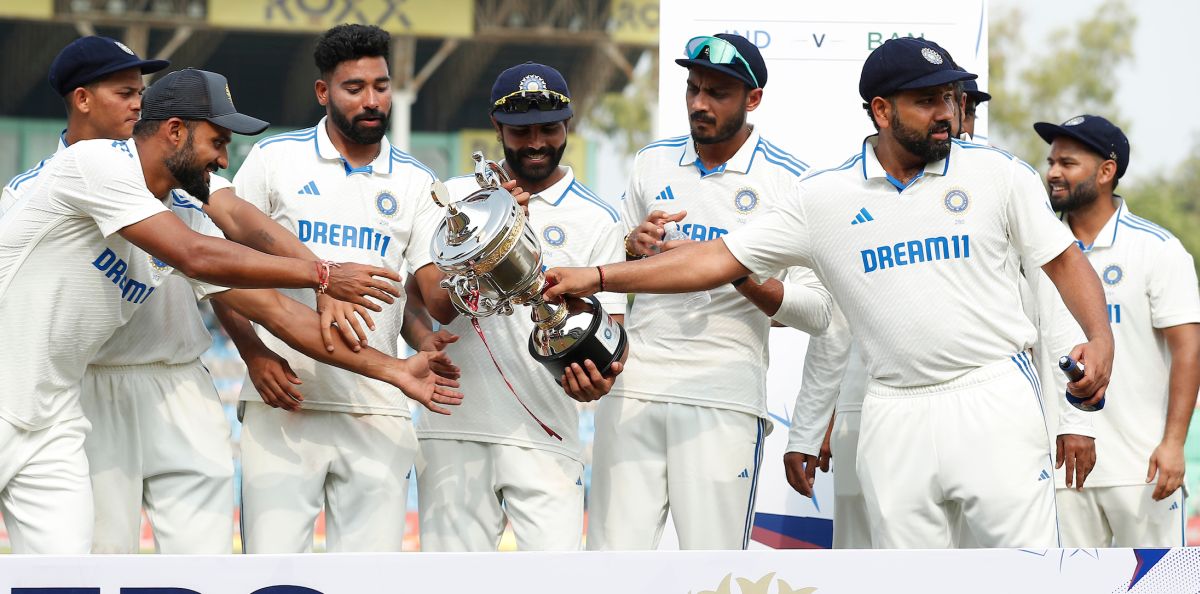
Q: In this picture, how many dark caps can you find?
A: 7